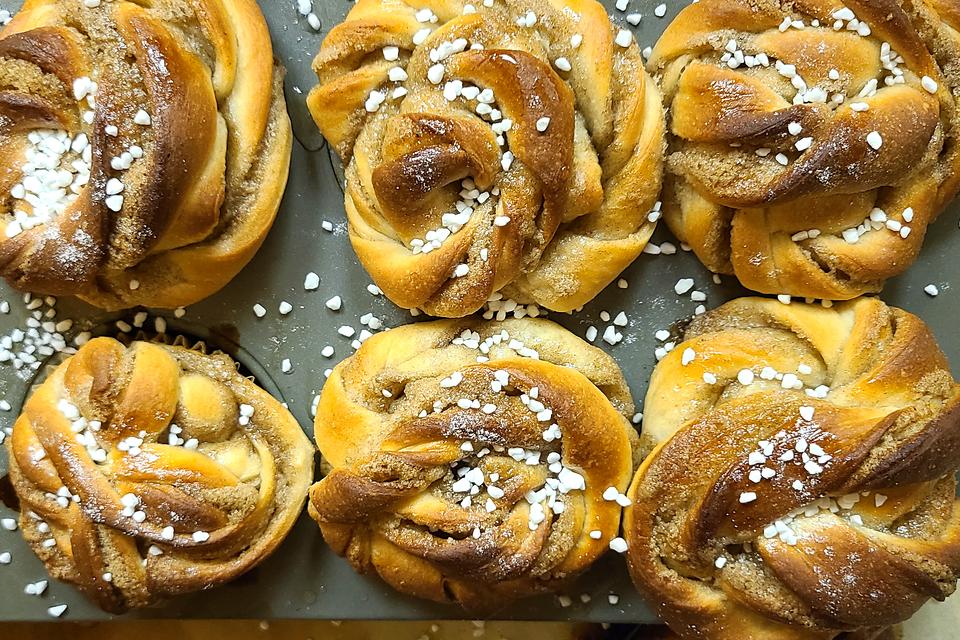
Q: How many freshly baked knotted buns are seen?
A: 6